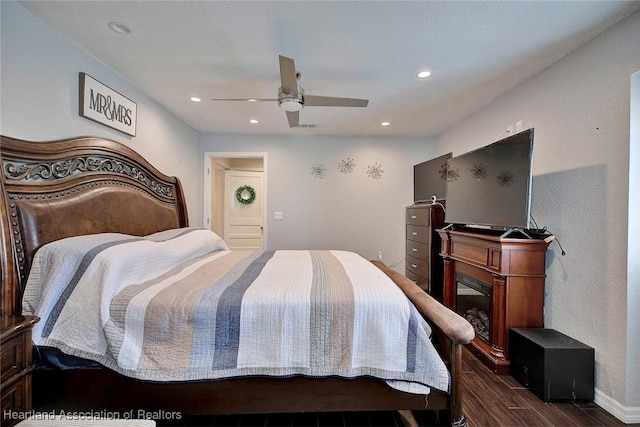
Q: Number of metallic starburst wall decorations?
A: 3